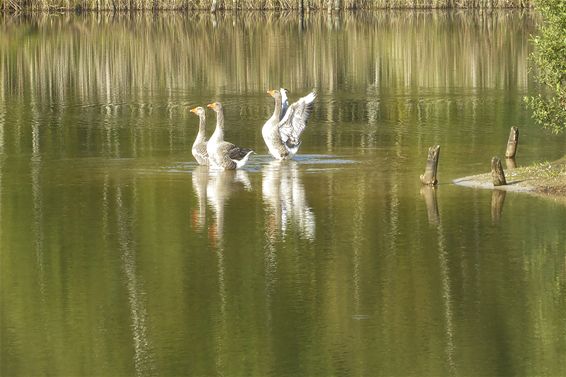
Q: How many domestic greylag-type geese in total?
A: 3